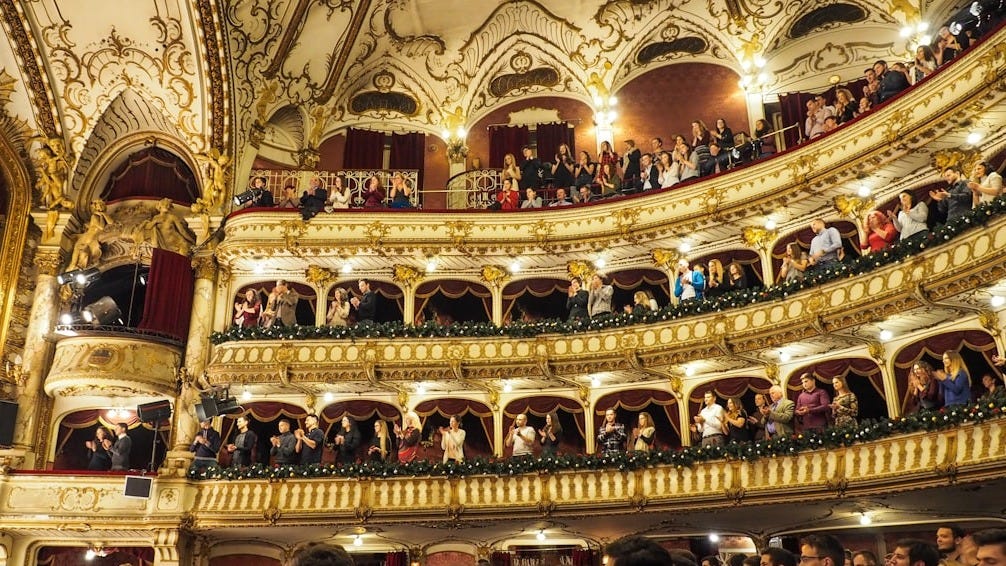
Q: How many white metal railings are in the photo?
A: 2